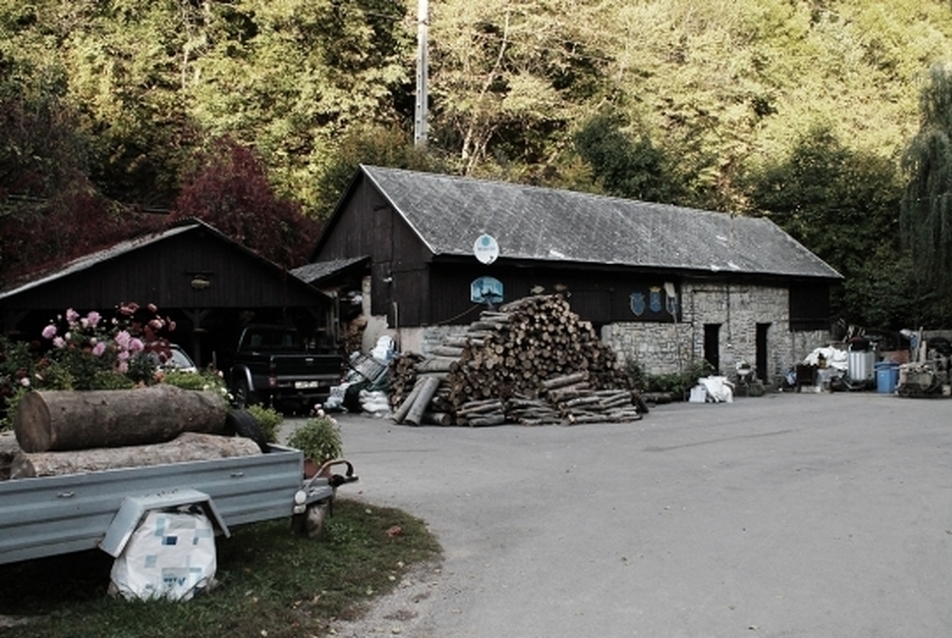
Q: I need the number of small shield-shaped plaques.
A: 3